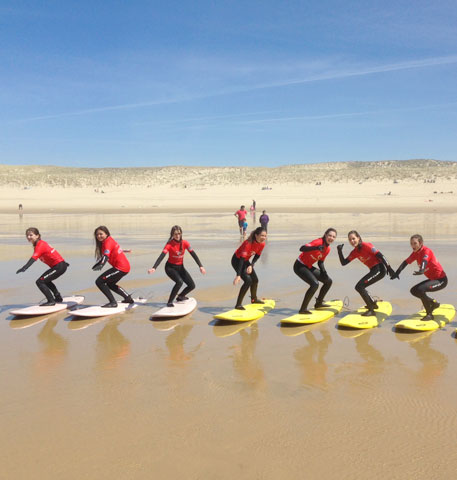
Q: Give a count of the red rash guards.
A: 7